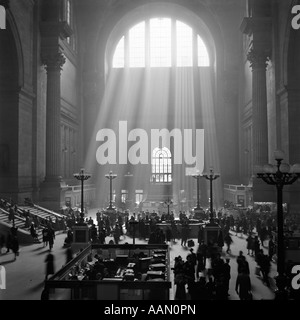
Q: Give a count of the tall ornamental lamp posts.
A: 5